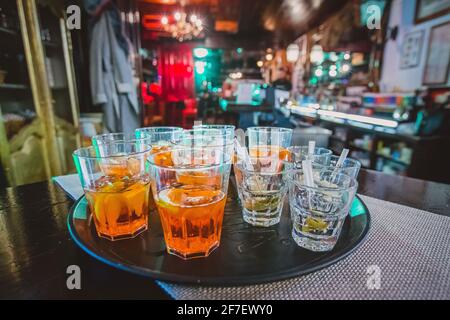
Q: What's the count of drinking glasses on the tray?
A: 11